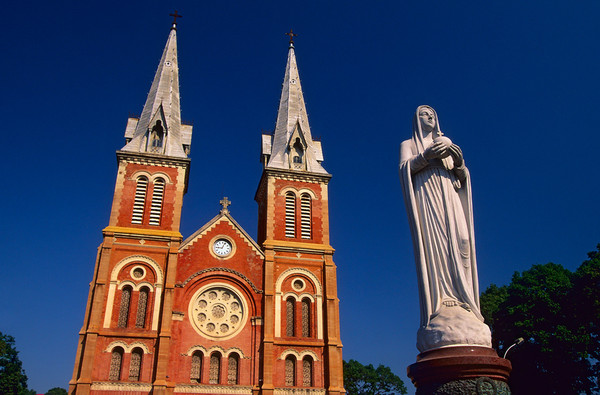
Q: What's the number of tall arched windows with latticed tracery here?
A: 11